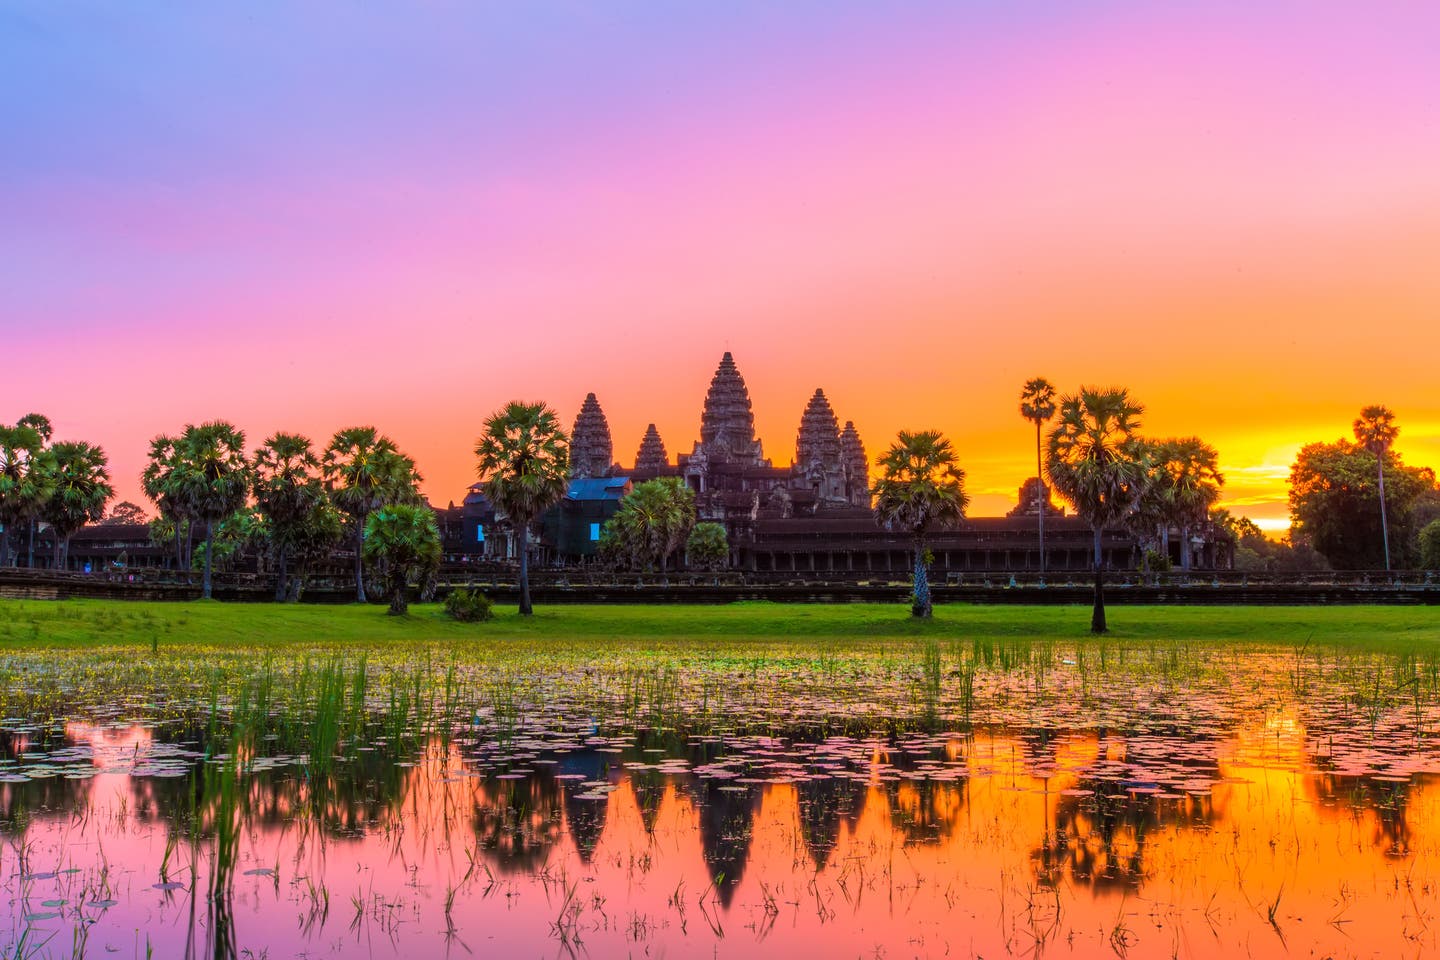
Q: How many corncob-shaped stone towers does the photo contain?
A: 5